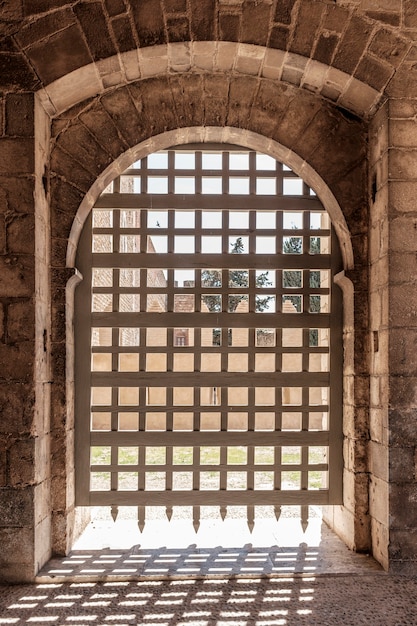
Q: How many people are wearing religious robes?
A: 0